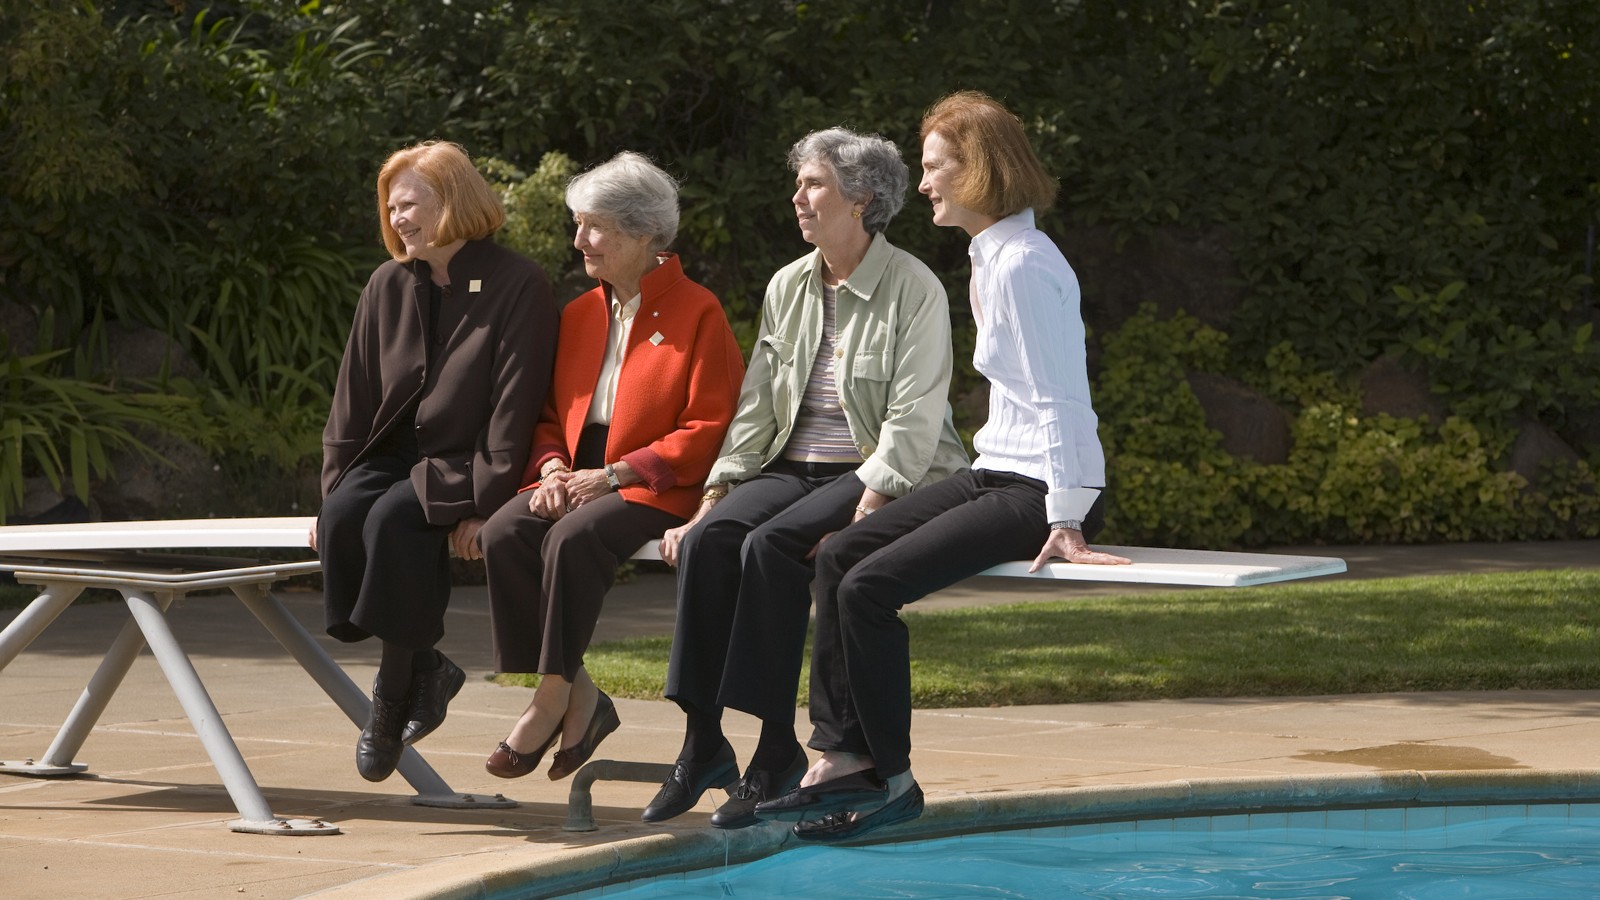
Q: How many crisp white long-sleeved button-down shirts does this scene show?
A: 1